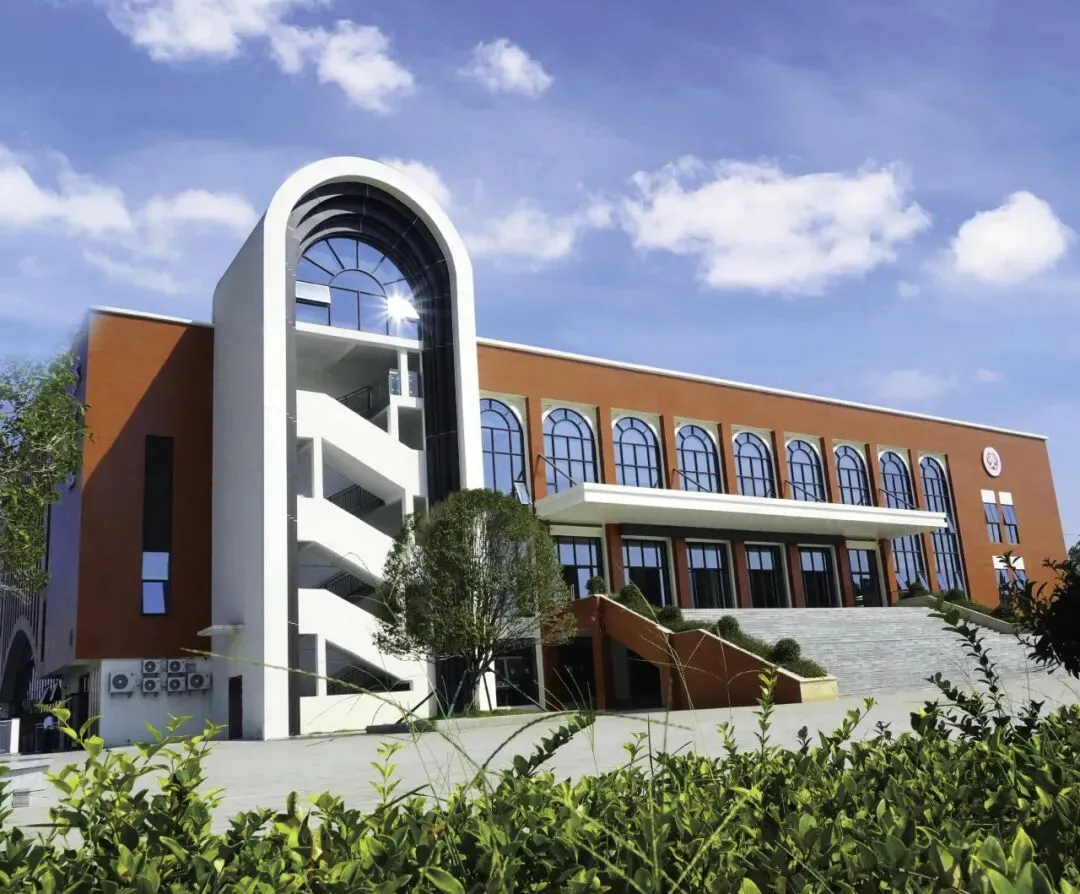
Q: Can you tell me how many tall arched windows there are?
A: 9